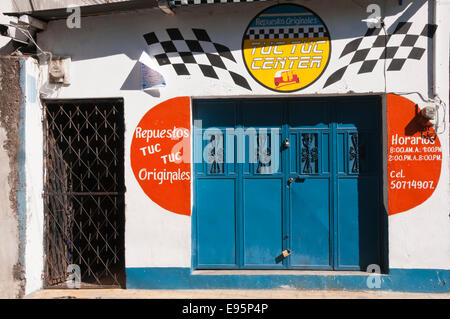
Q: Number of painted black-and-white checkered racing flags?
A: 2